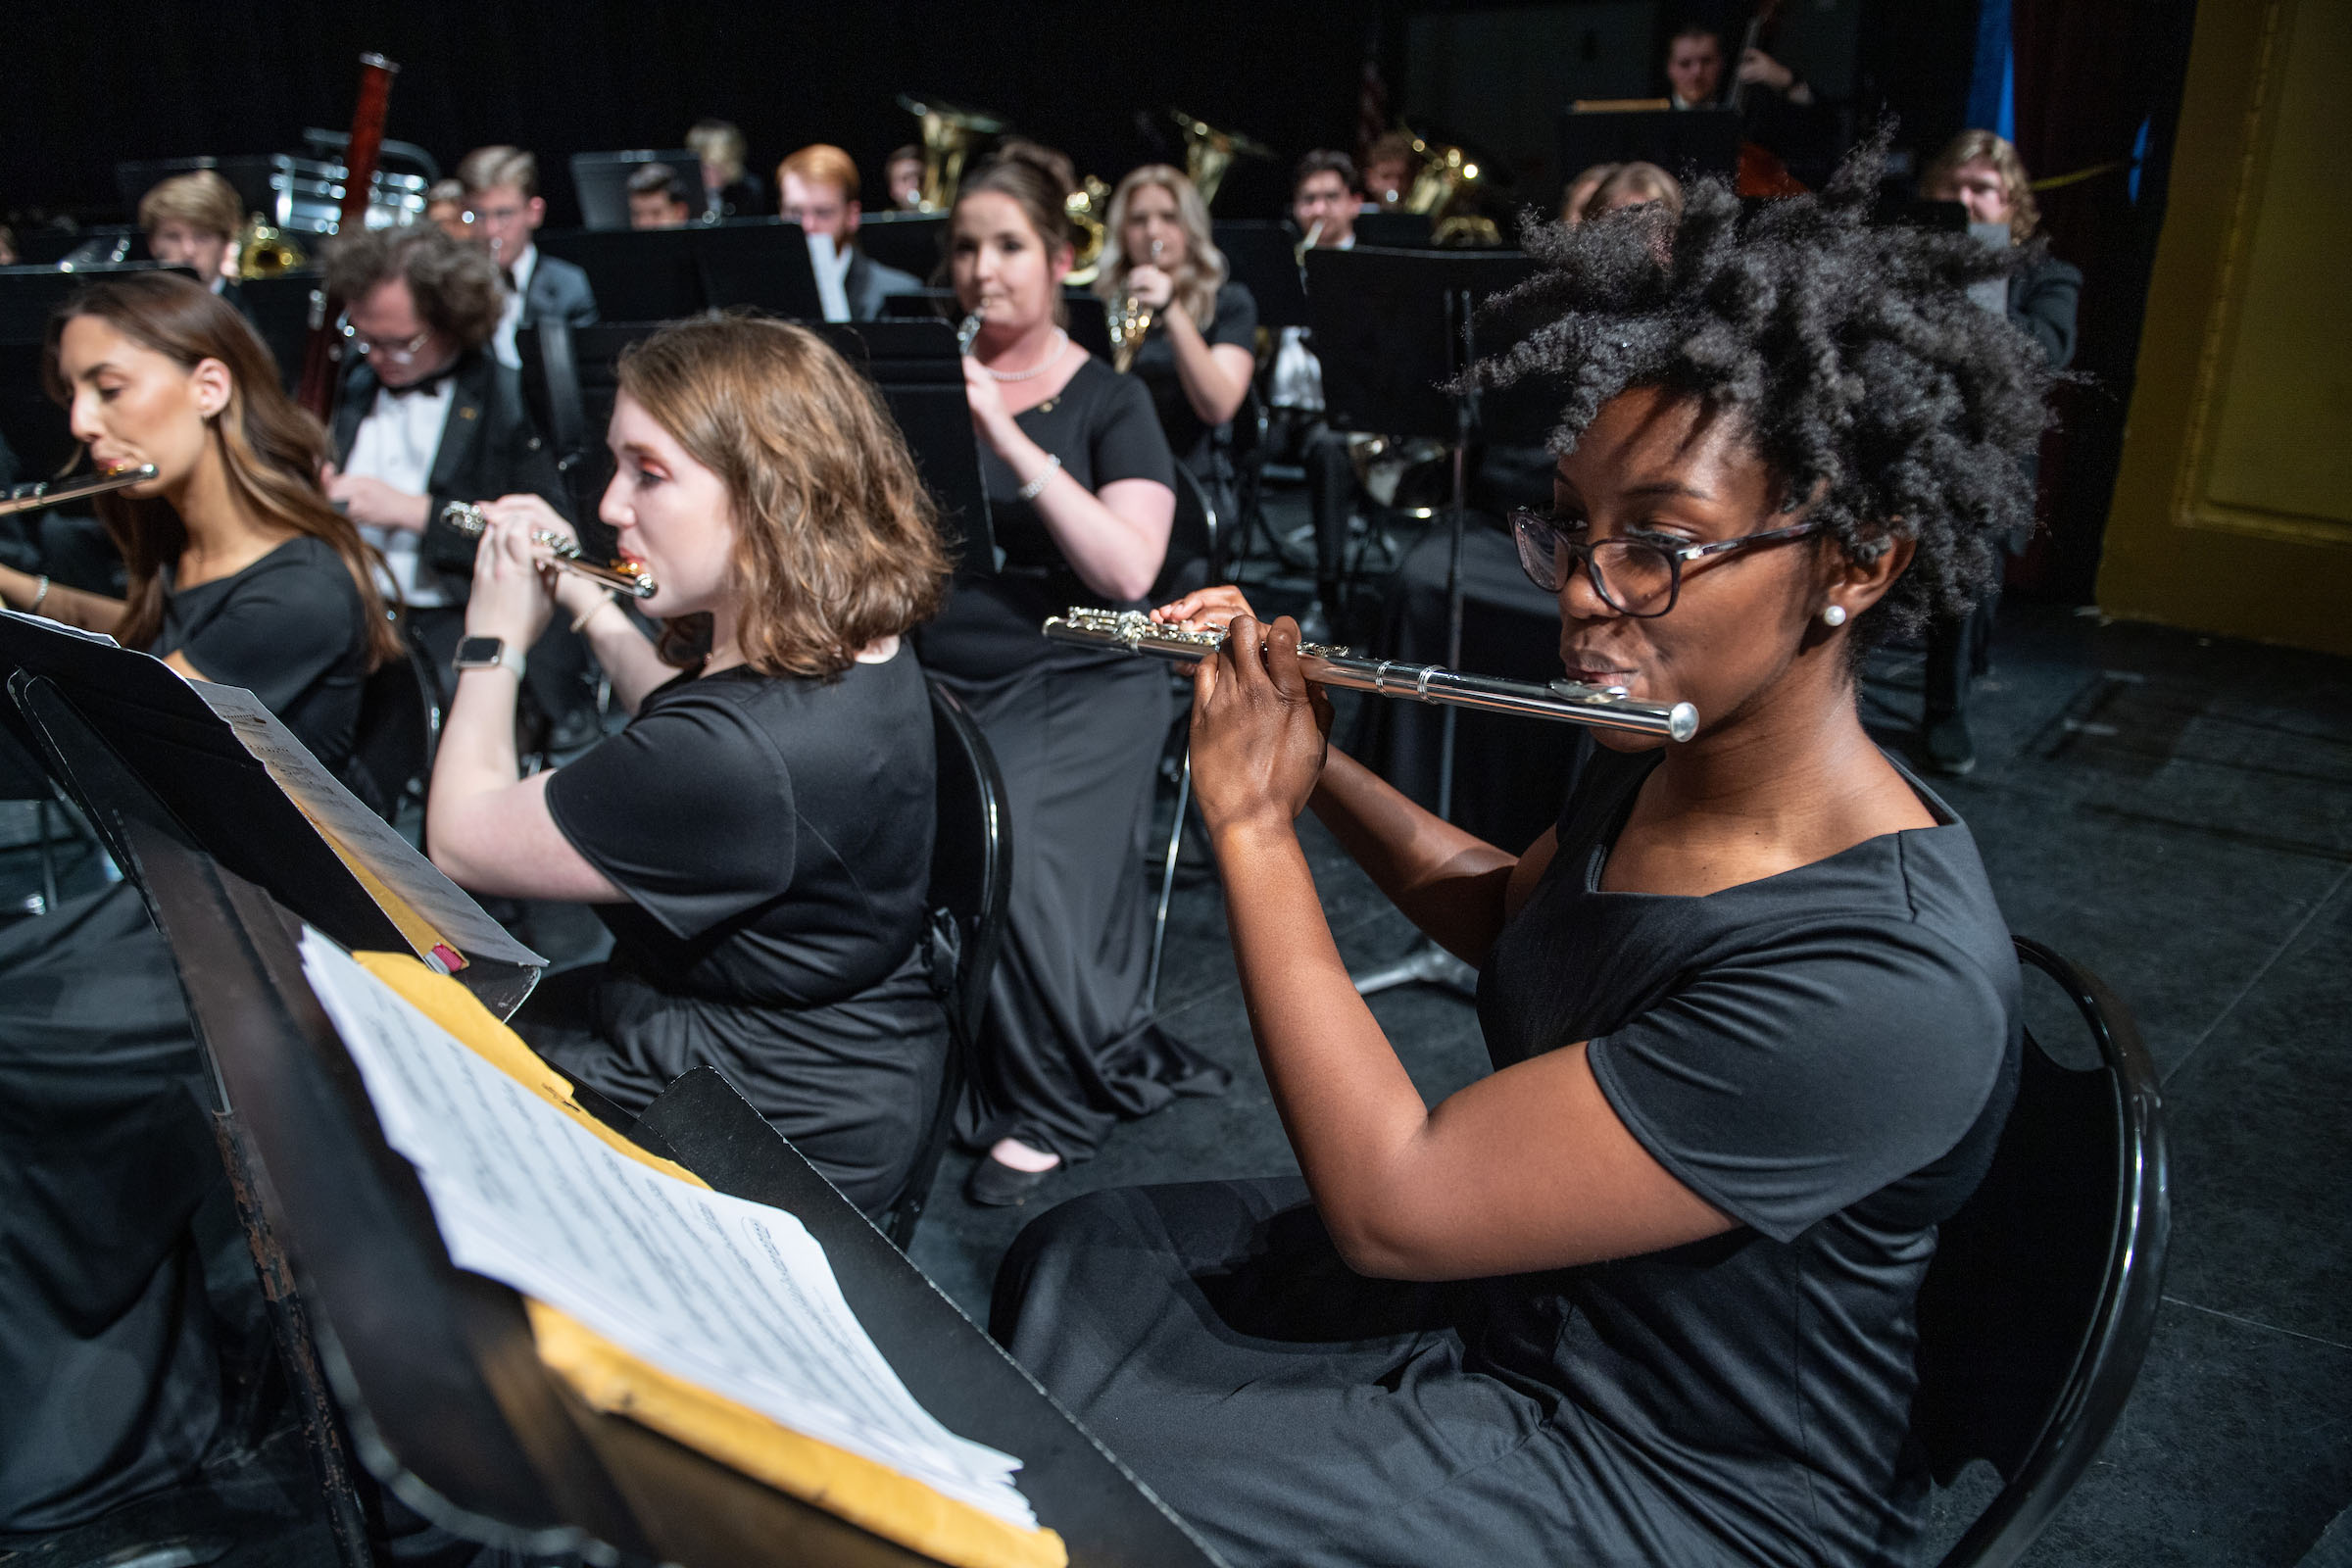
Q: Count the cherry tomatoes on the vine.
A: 0